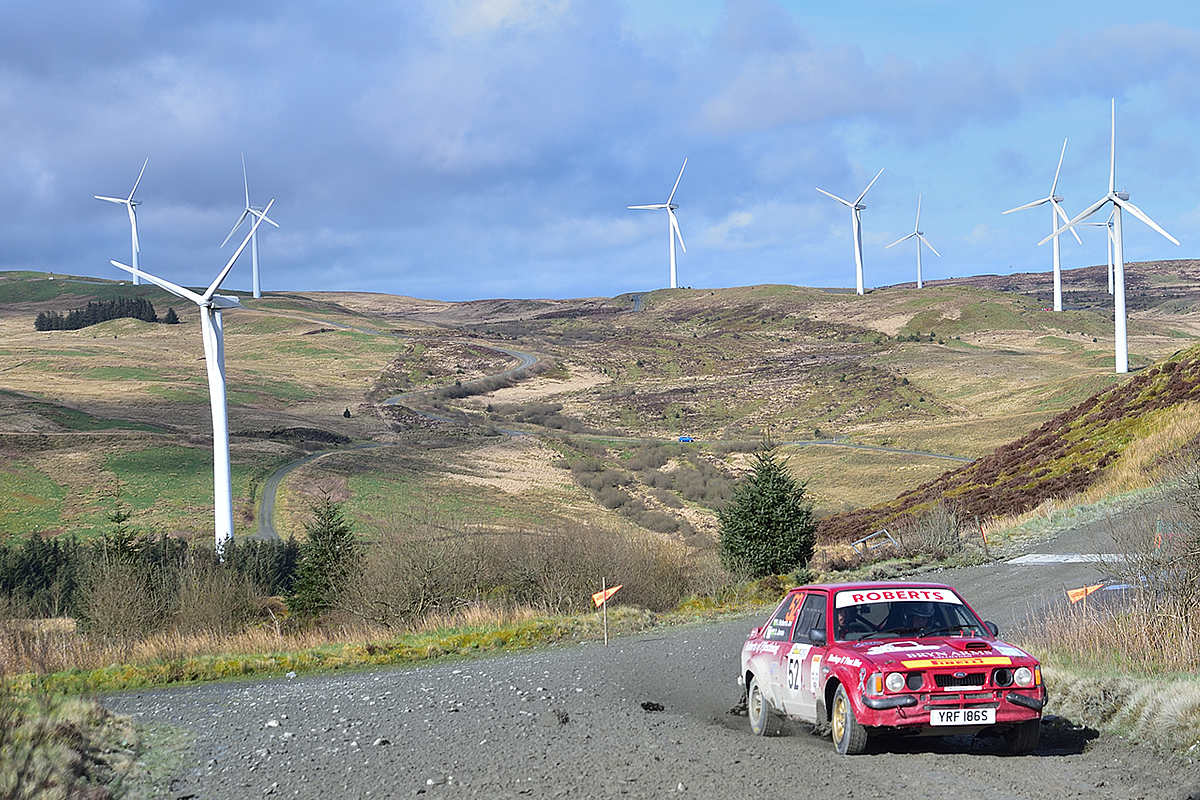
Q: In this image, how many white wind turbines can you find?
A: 9